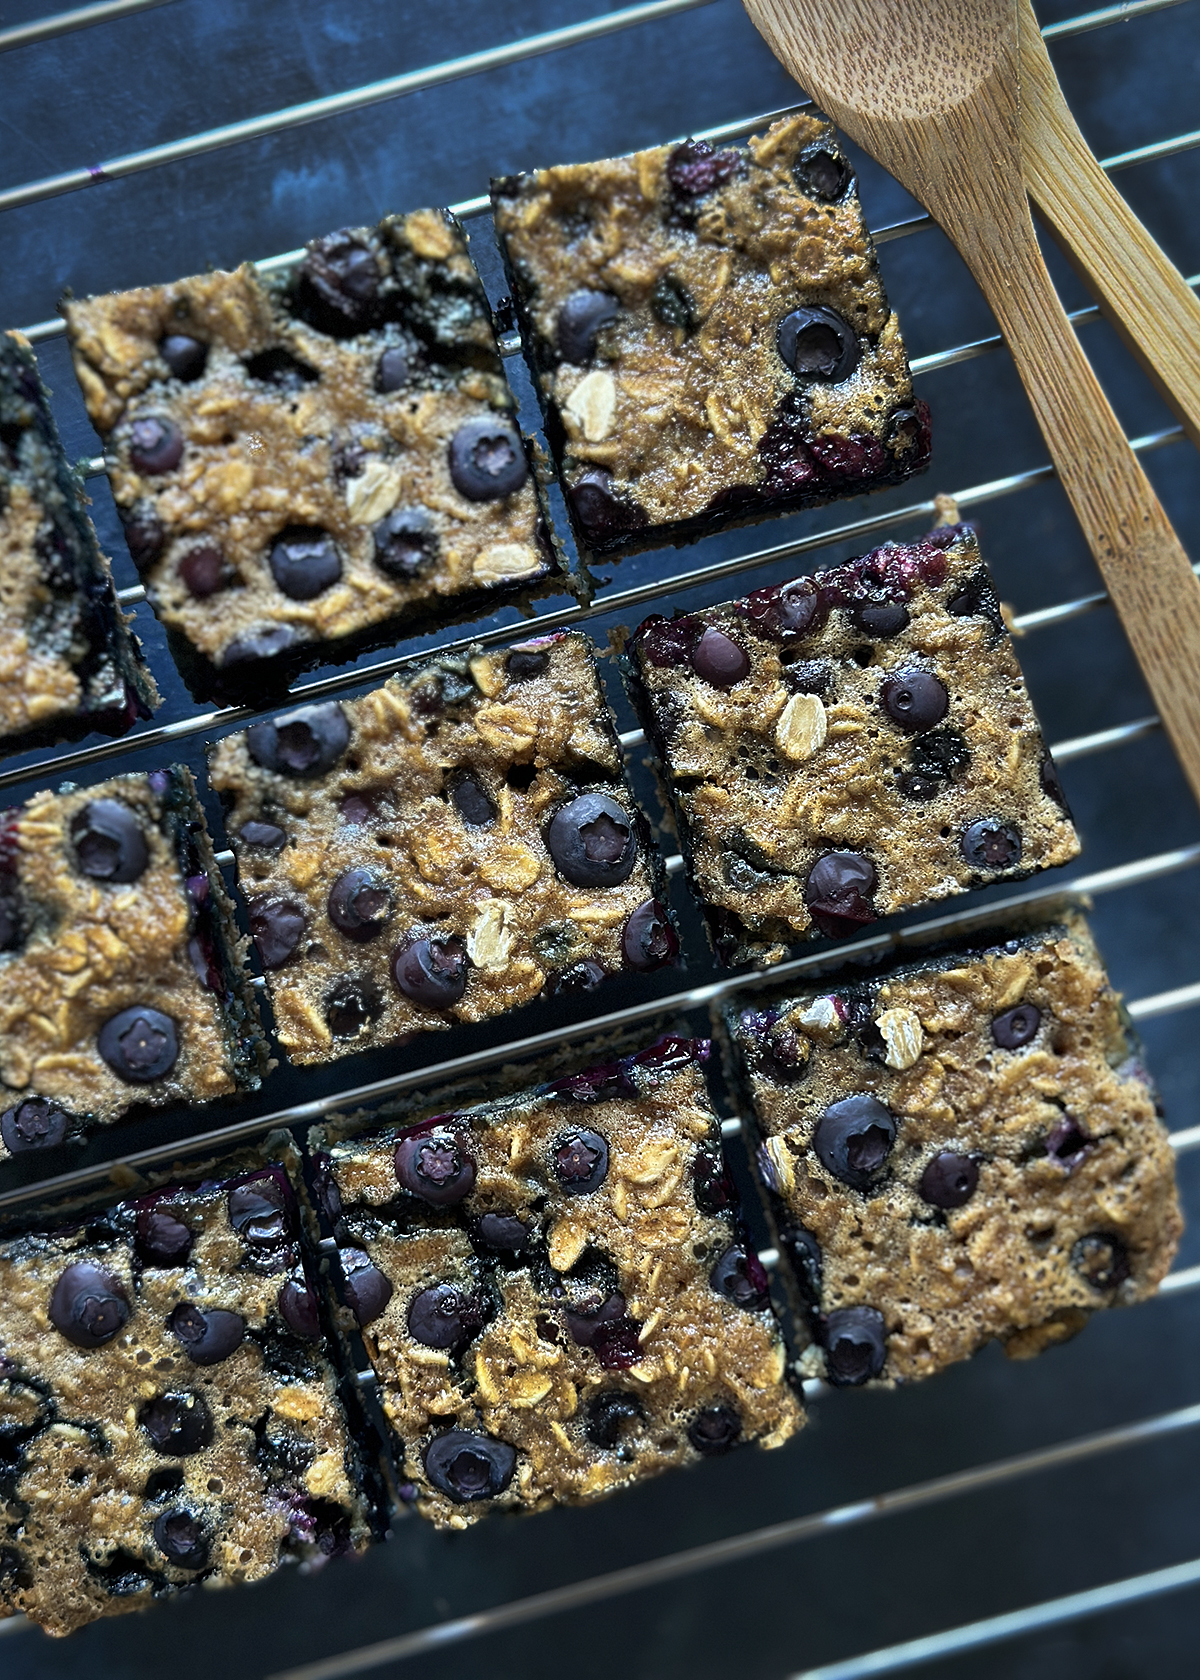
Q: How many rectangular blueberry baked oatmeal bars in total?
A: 9